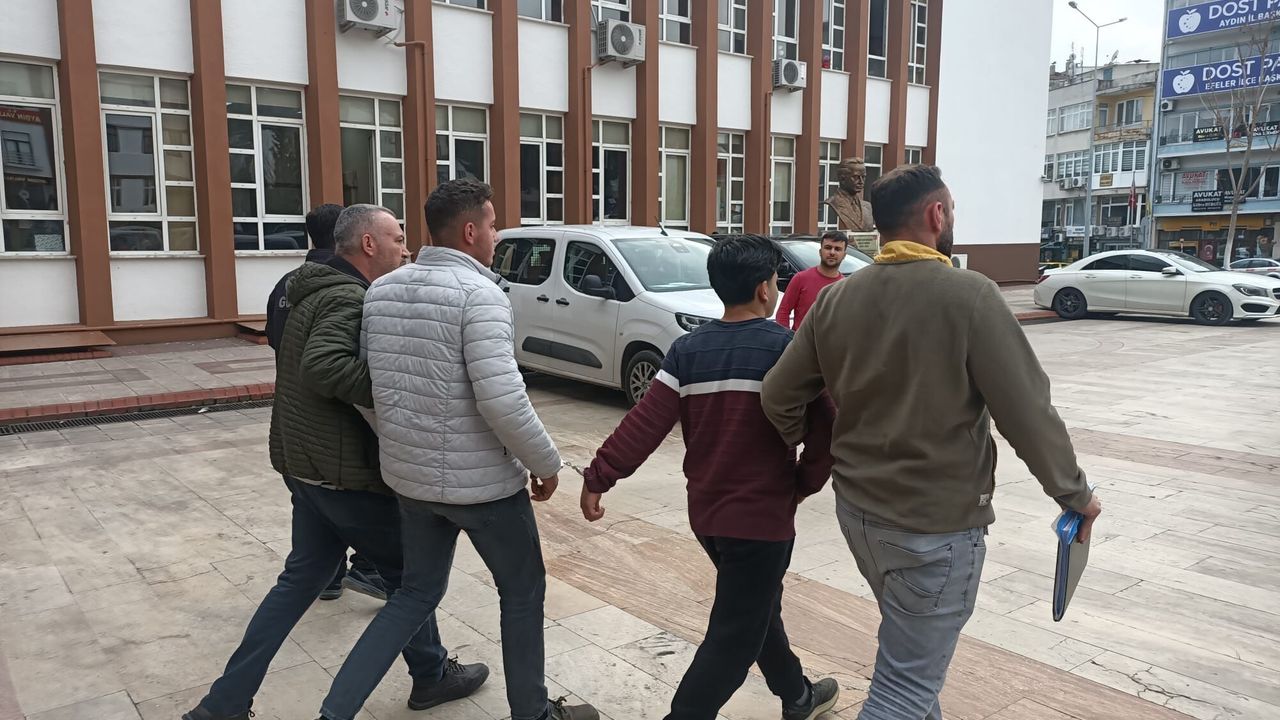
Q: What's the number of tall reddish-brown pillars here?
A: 13